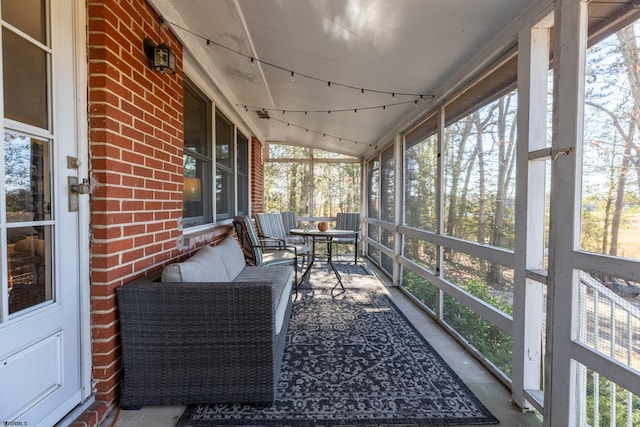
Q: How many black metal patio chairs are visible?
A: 4